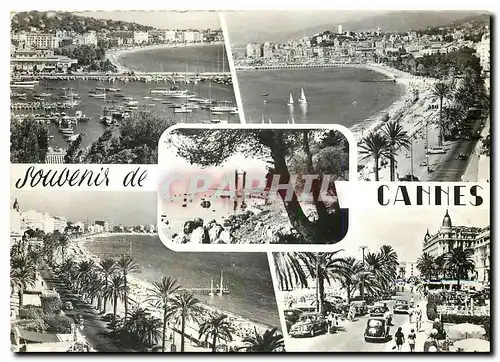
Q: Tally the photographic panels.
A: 5